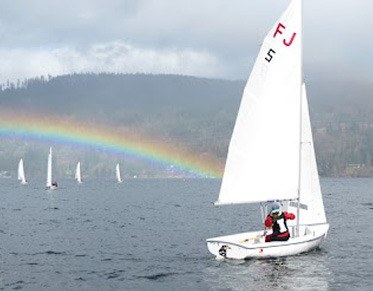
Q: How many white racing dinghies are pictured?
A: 5